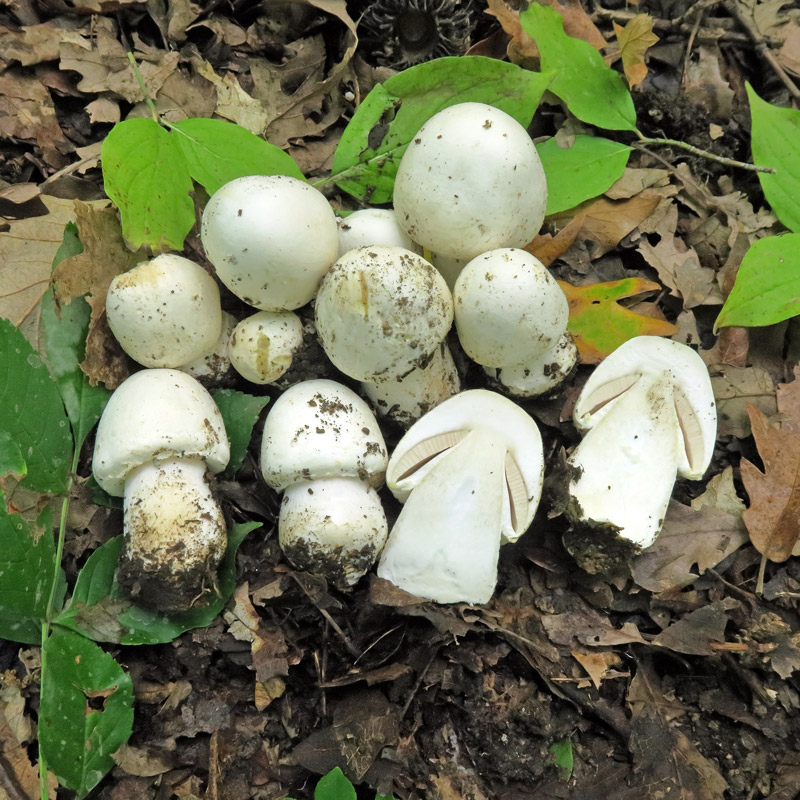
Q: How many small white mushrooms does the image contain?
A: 11